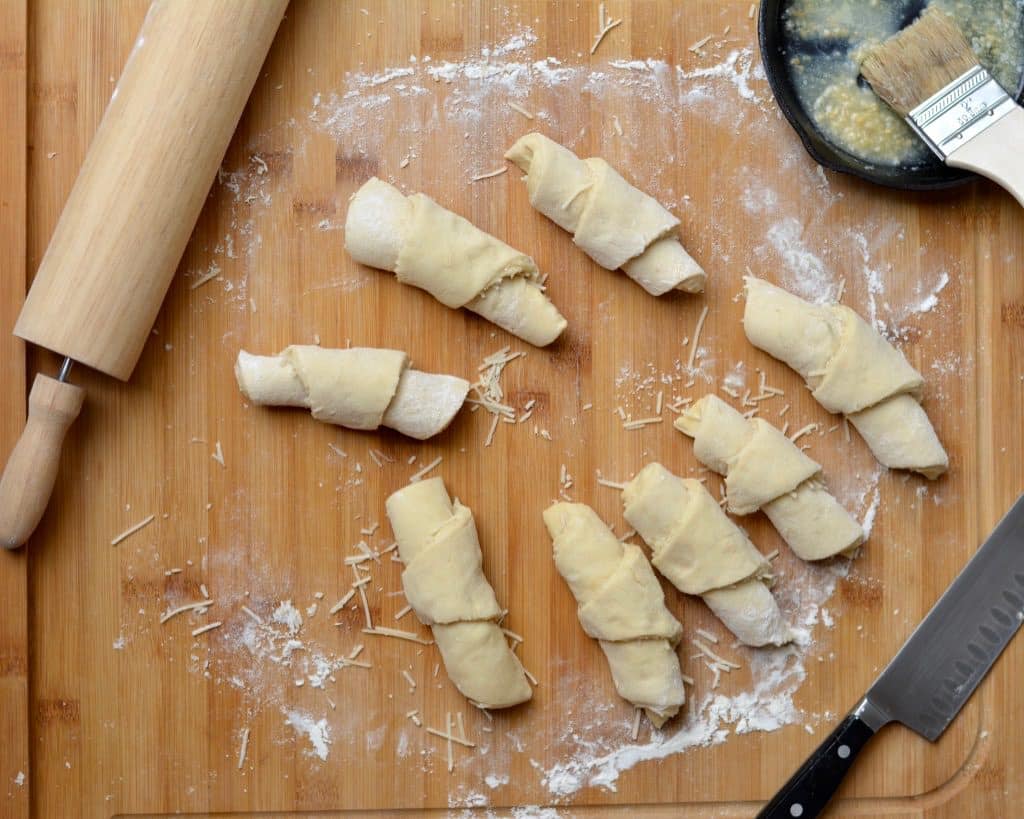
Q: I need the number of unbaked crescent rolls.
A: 8